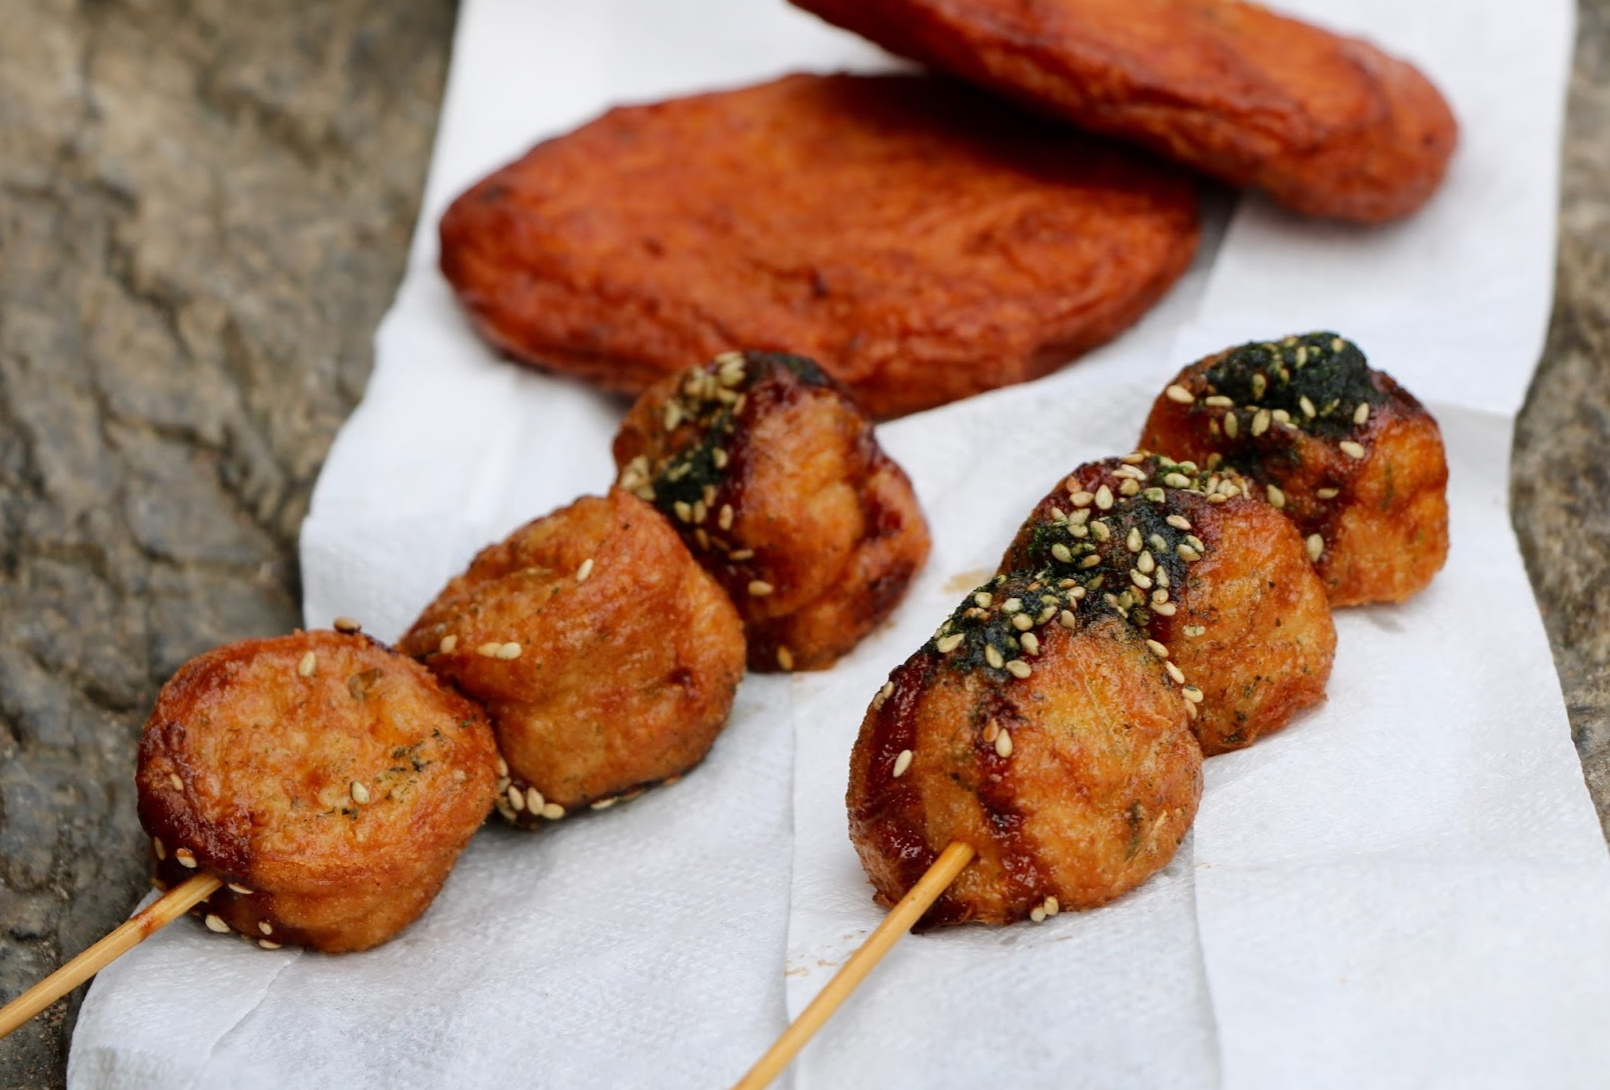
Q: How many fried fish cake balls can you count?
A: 6